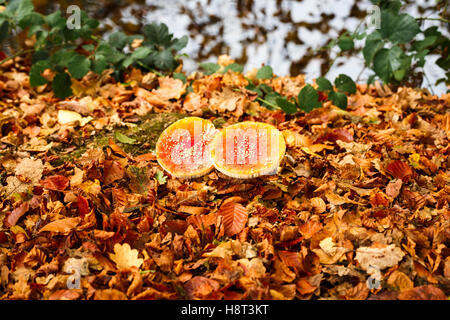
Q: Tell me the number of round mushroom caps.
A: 2